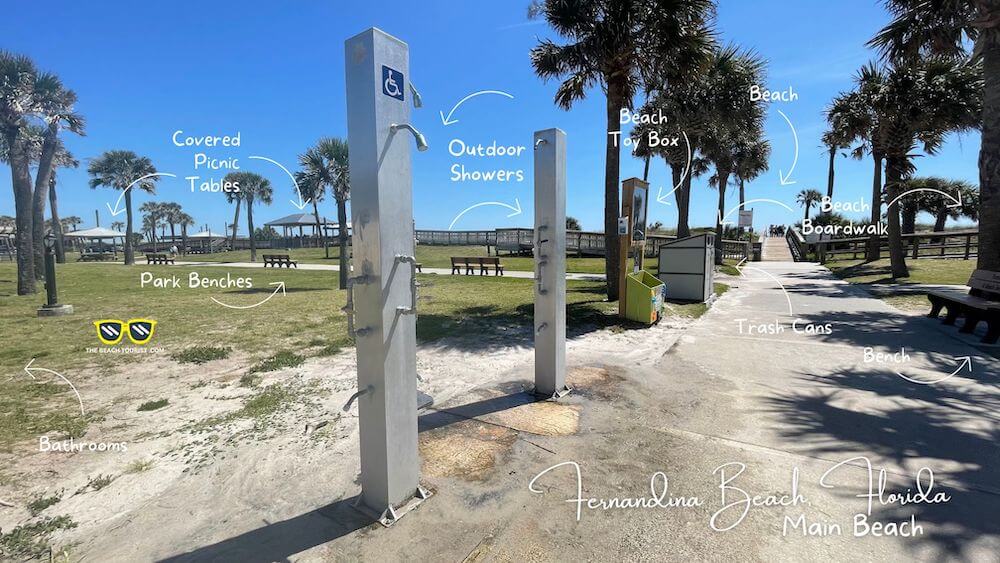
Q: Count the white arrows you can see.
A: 12